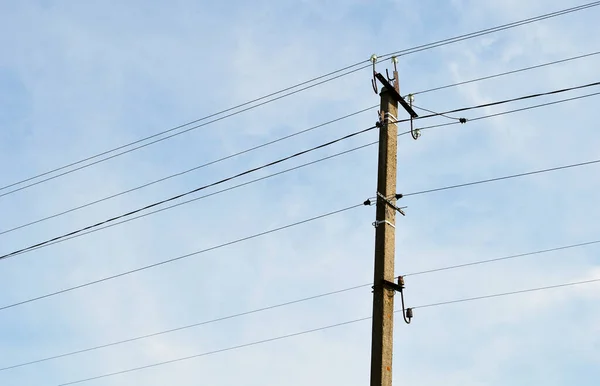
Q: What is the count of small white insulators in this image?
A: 4